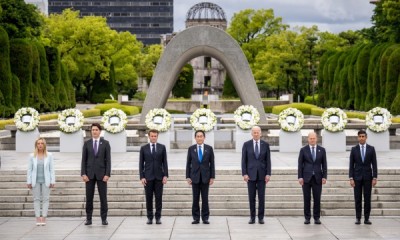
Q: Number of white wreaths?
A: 9